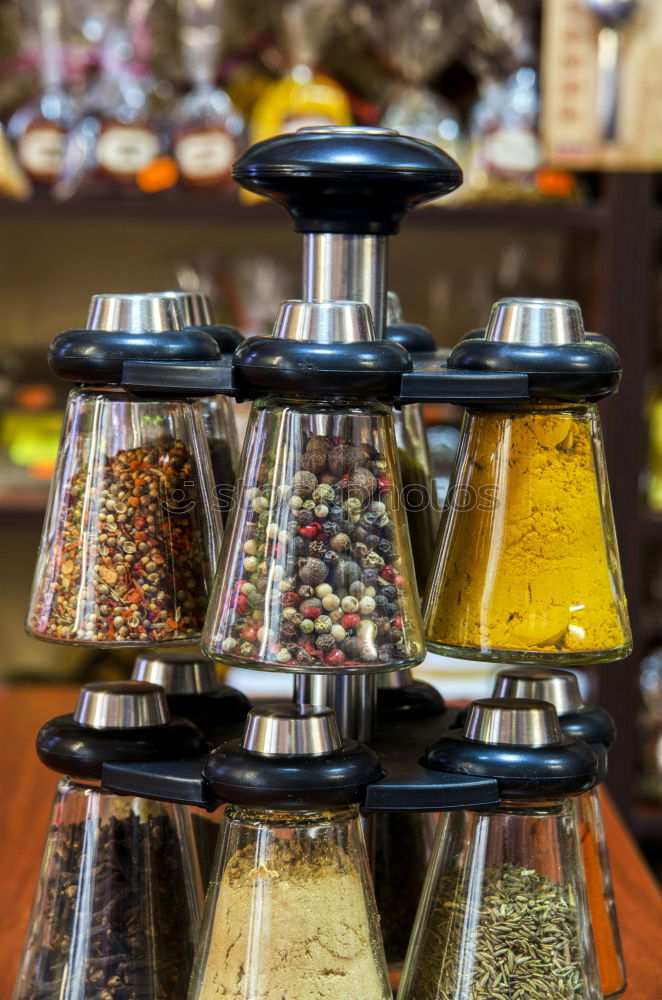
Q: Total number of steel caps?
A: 11